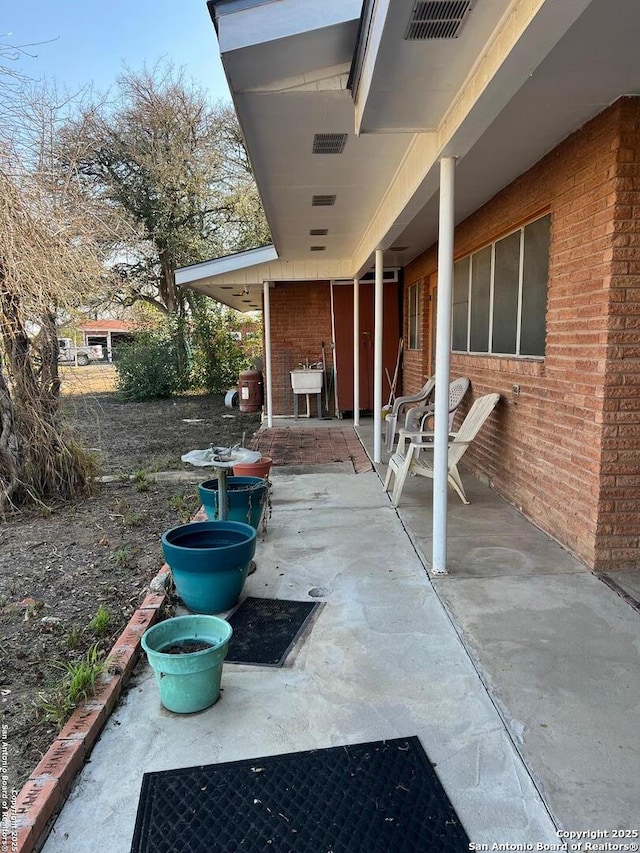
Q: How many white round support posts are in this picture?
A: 4